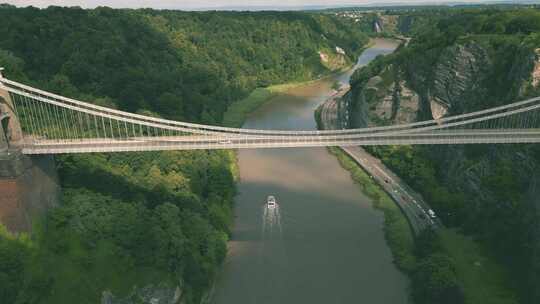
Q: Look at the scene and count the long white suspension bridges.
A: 1